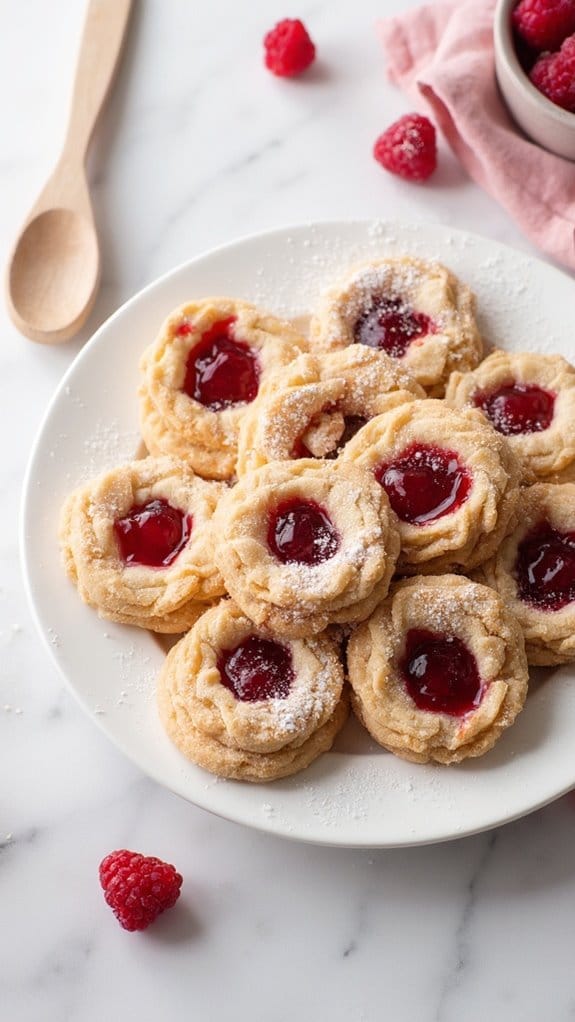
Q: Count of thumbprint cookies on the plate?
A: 10